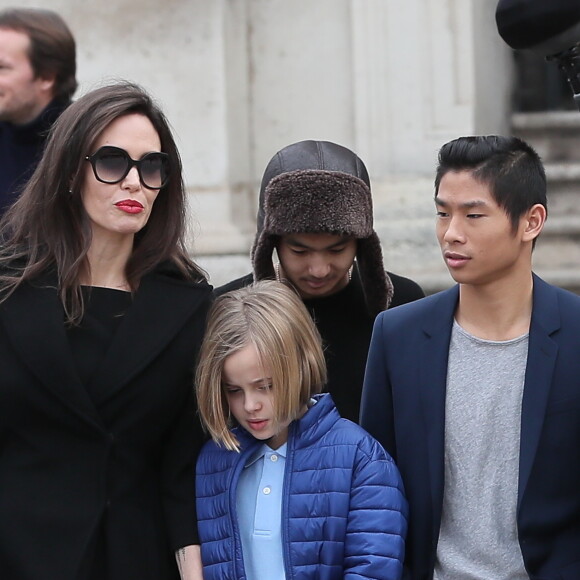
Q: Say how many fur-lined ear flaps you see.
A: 2